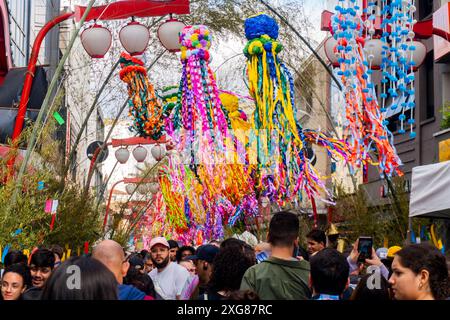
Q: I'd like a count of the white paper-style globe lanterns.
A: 12